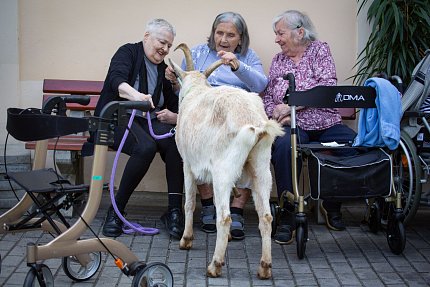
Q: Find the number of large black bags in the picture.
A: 1